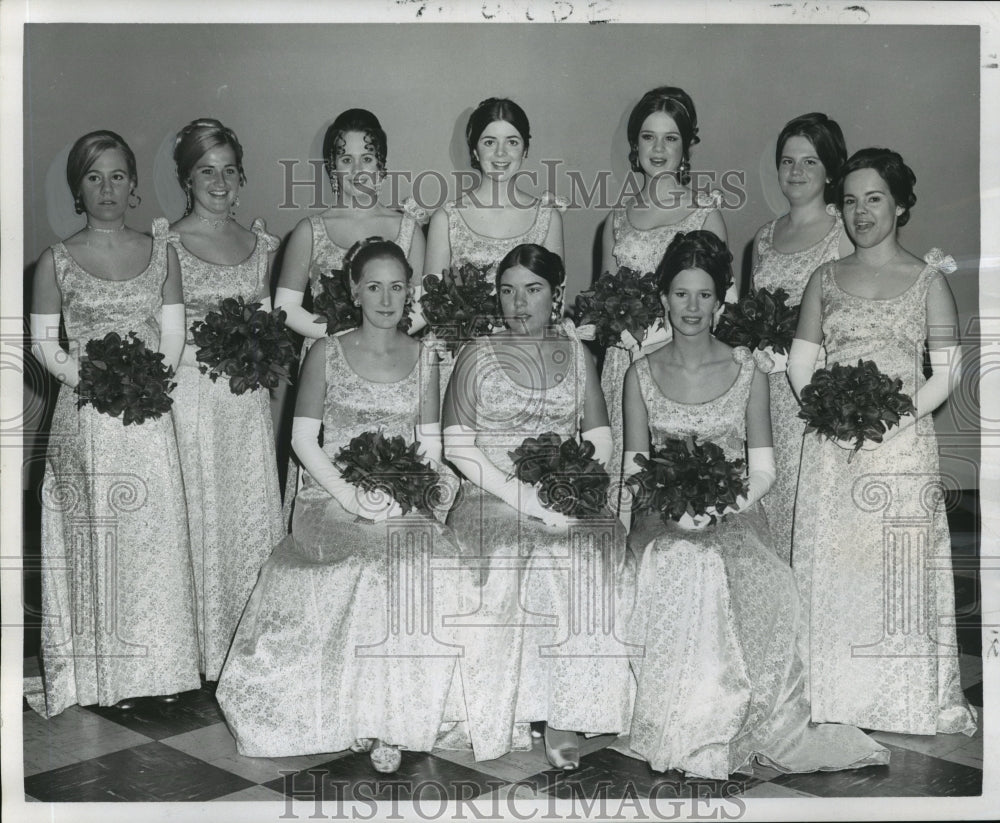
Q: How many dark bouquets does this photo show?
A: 10